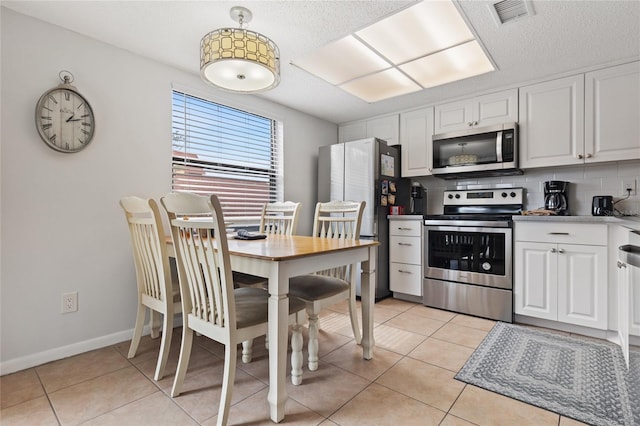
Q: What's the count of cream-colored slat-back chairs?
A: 4